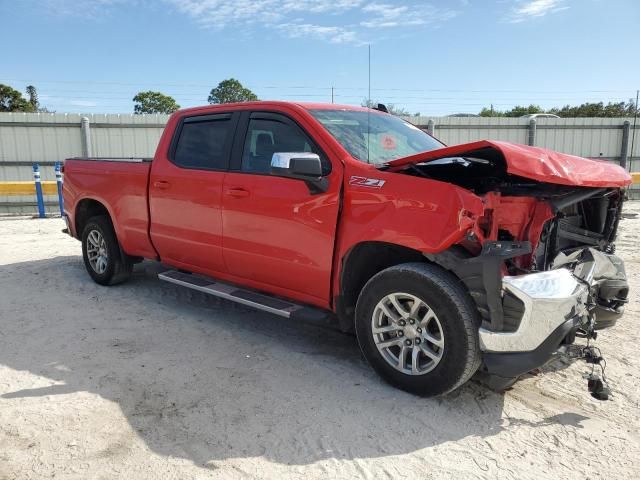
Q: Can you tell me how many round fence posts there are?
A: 4